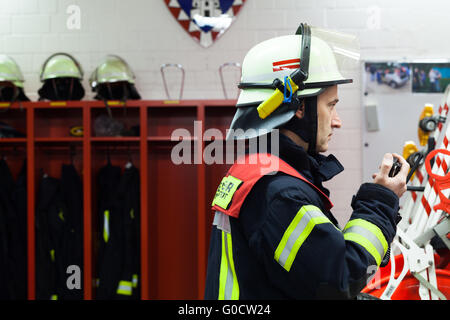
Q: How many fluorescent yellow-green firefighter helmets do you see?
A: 4